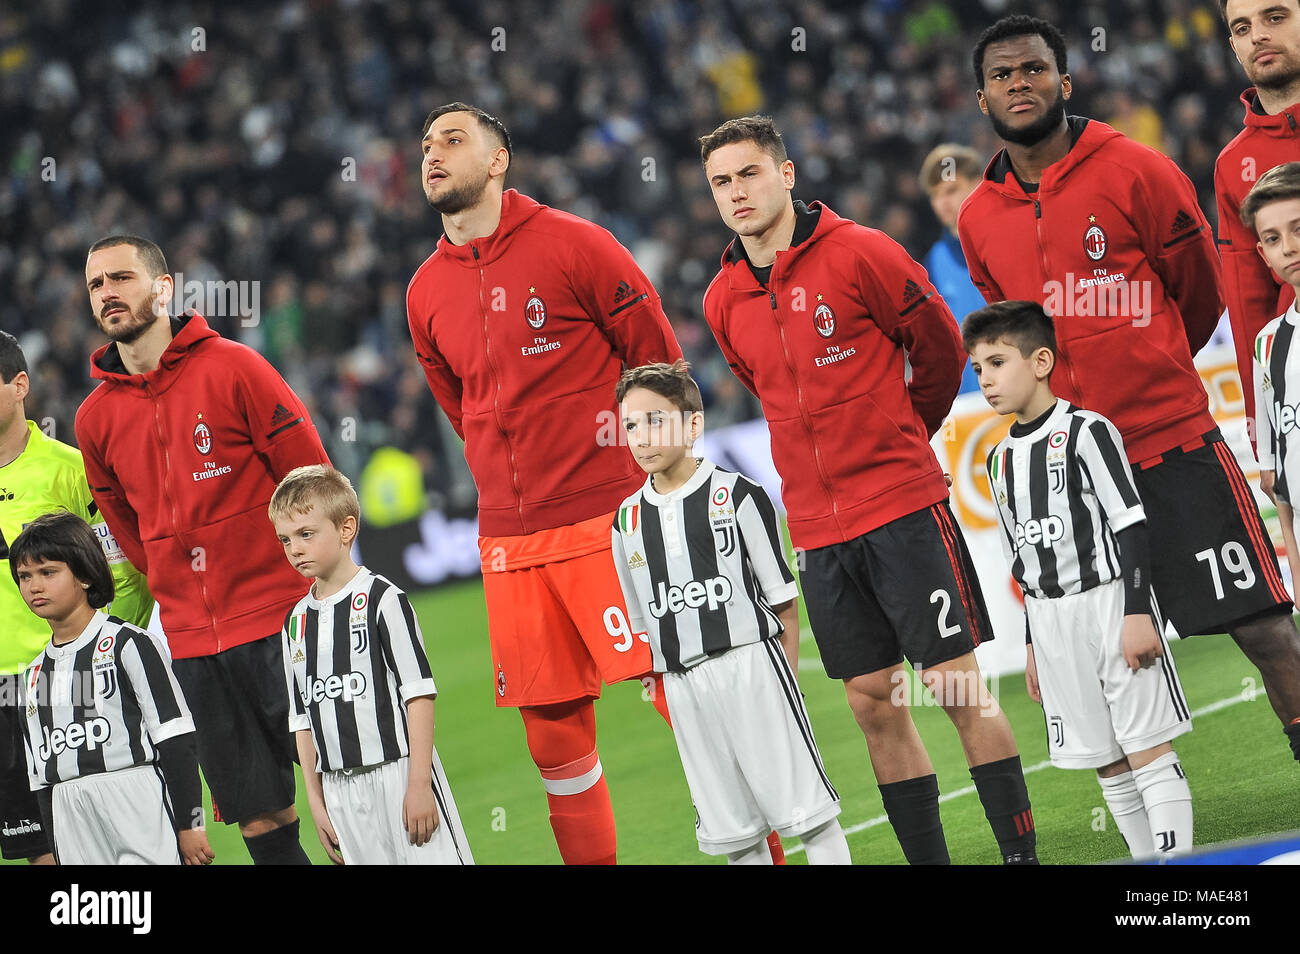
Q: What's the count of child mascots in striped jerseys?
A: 5